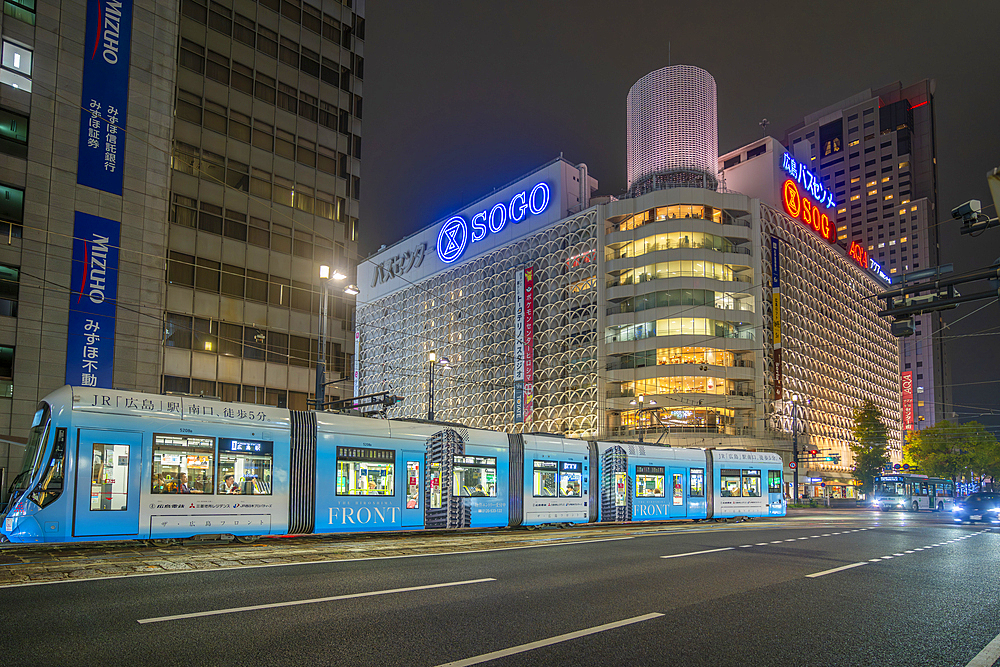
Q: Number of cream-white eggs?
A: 0